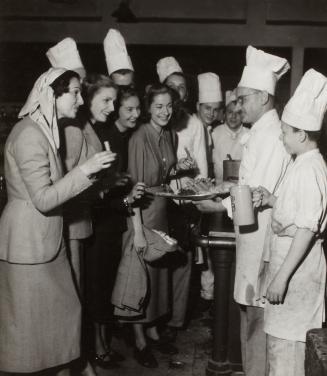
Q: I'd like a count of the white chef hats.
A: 7